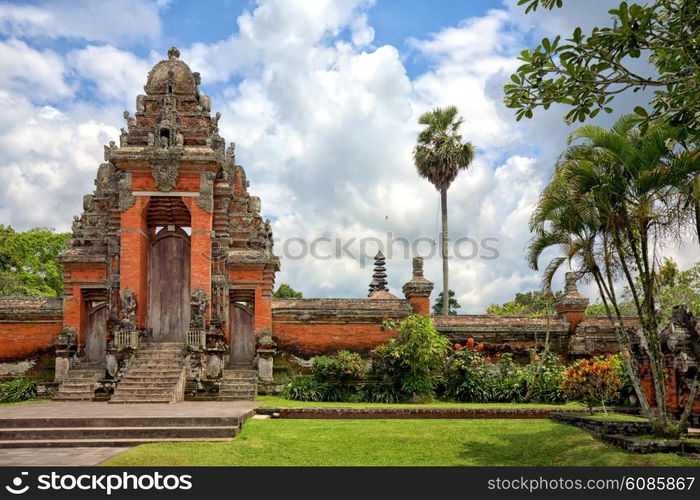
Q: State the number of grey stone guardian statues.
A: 2